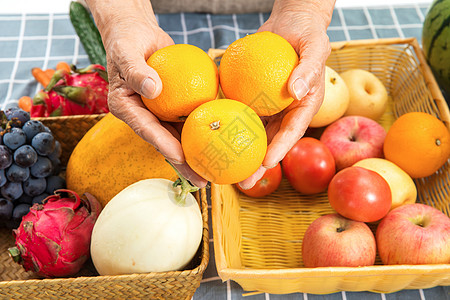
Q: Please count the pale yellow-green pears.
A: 3